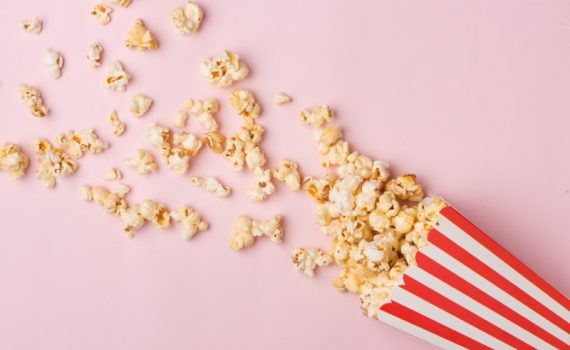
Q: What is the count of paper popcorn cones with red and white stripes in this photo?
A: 1